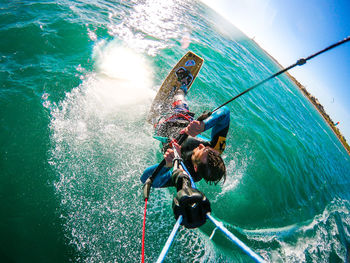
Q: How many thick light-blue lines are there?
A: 2